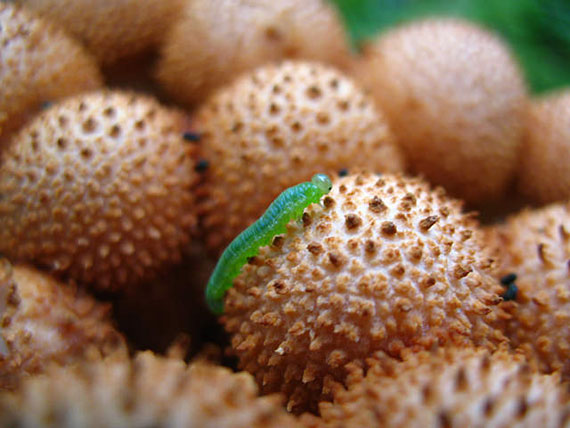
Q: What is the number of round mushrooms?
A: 12